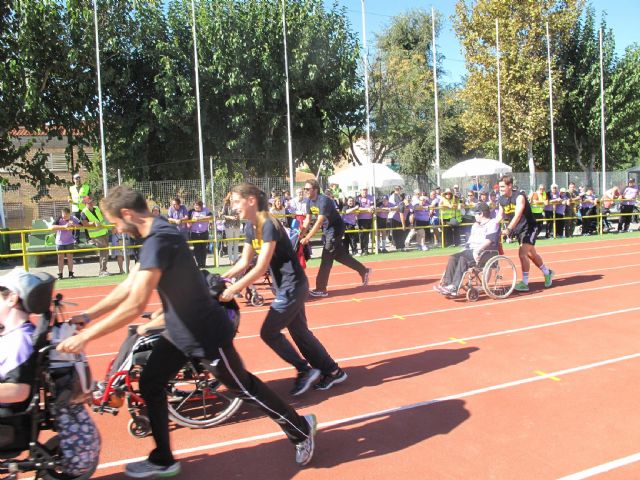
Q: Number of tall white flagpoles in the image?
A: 8